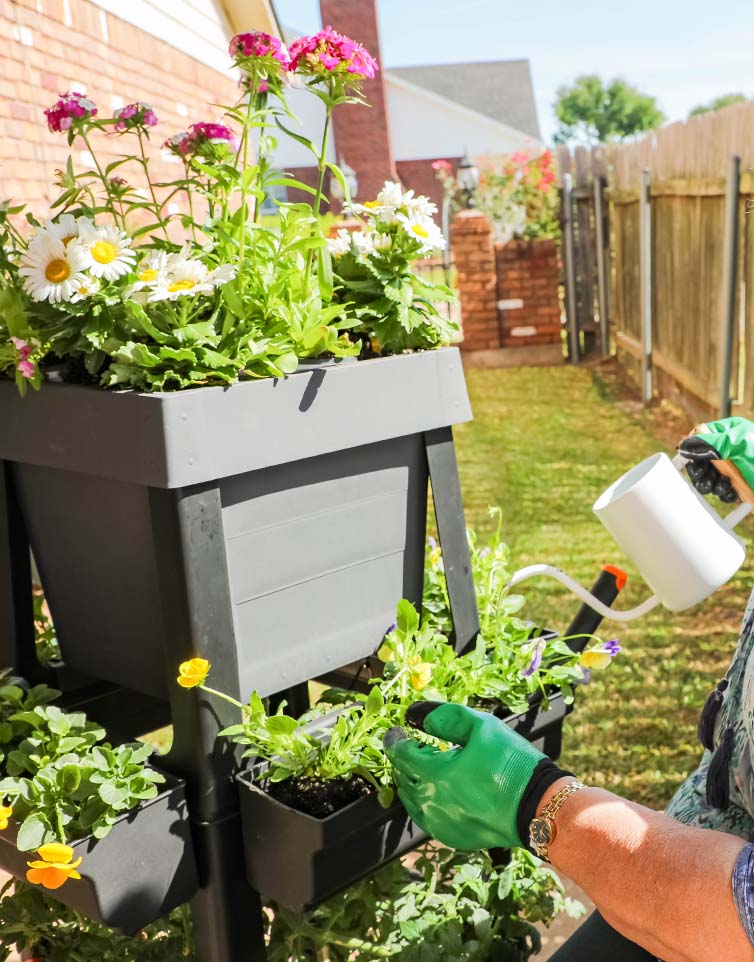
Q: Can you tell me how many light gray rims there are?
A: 1